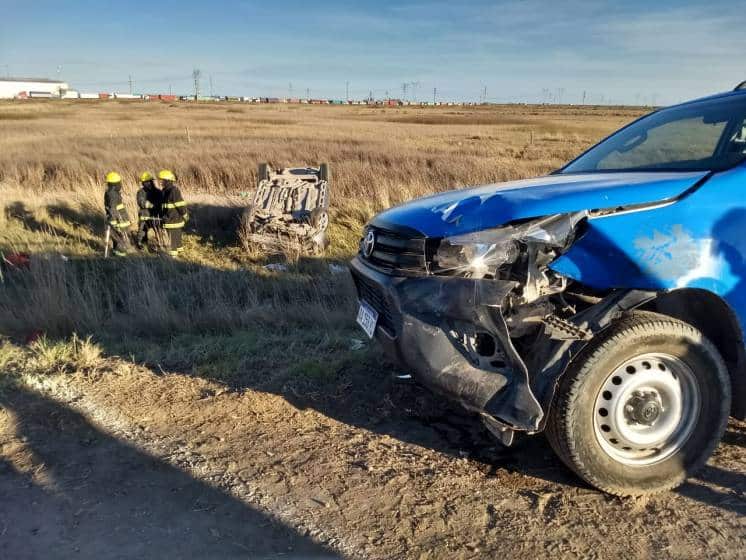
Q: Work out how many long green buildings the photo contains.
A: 0